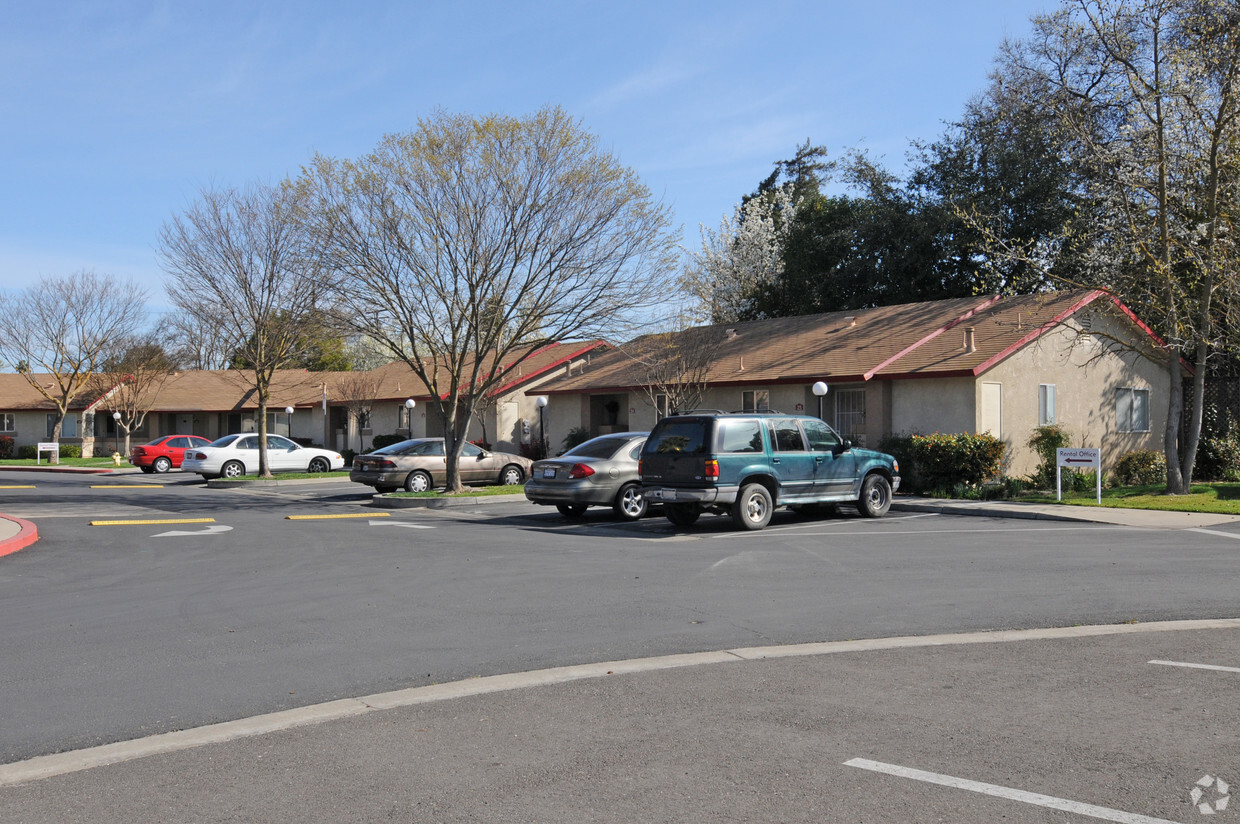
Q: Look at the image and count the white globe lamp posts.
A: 5